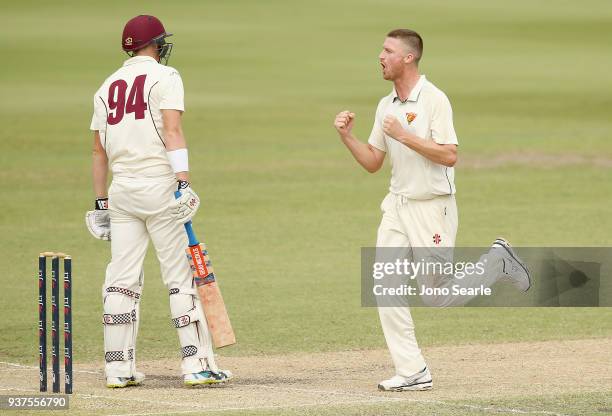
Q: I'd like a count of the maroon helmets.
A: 1